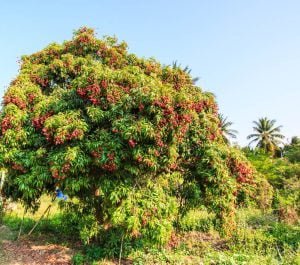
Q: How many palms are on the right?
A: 2